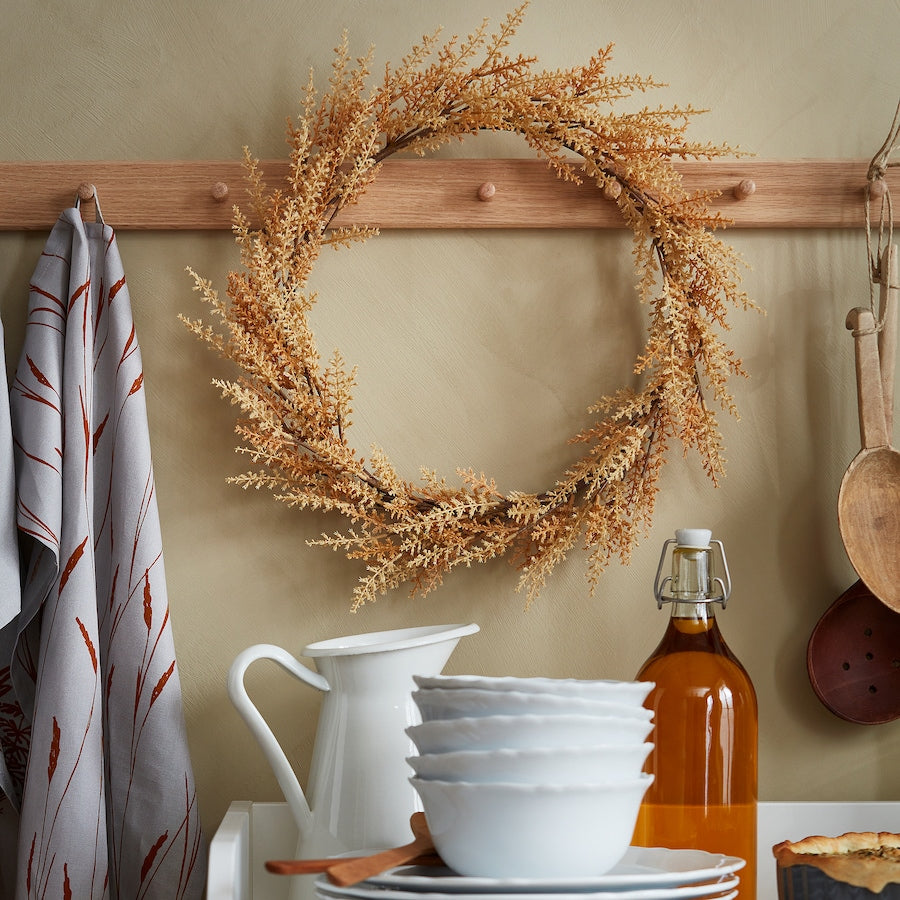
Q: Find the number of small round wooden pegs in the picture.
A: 6